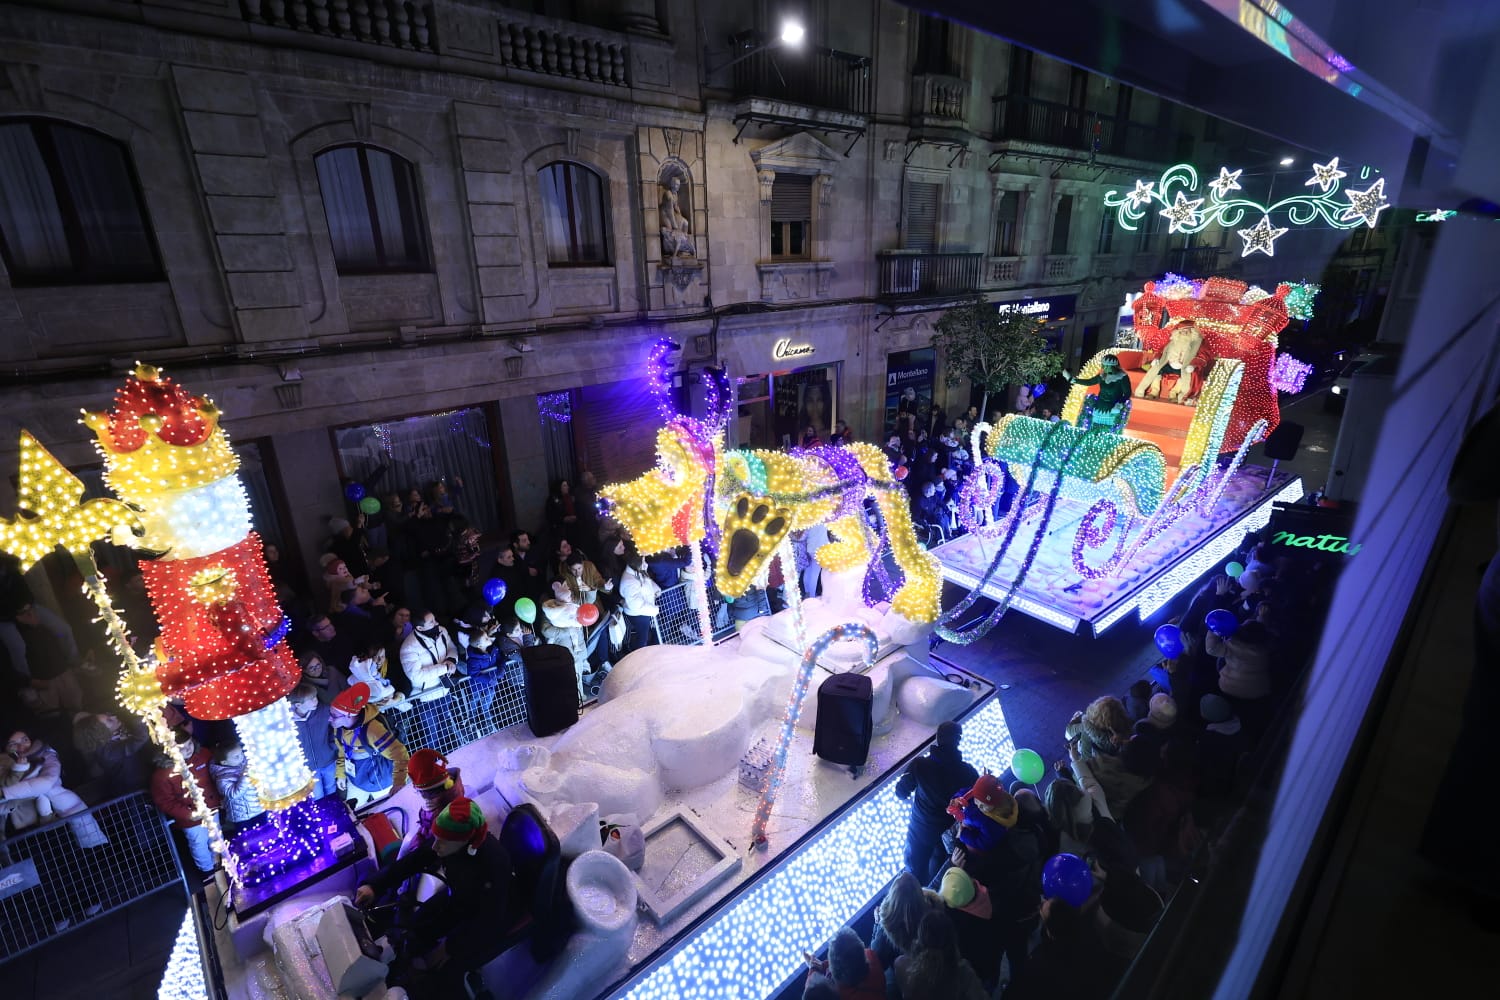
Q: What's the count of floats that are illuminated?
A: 2